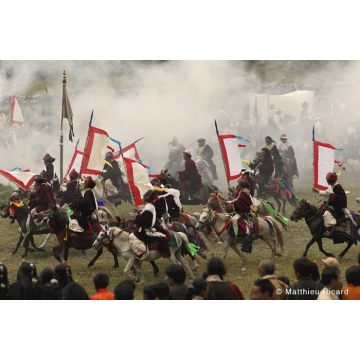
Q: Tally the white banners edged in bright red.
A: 8